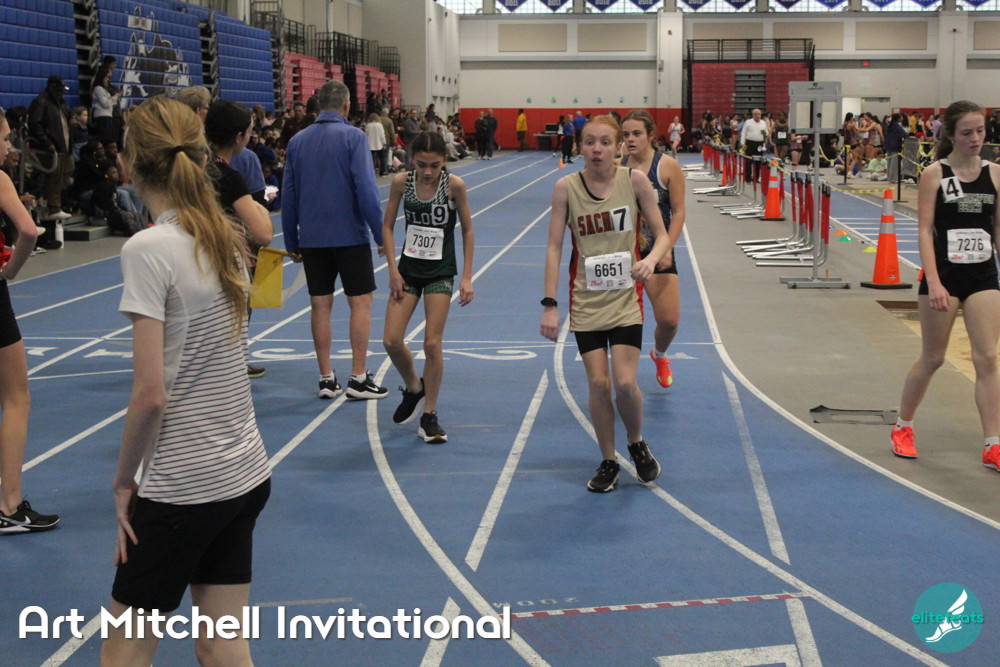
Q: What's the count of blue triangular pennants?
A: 11